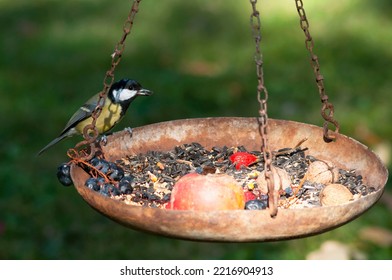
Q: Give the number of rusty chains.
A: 3